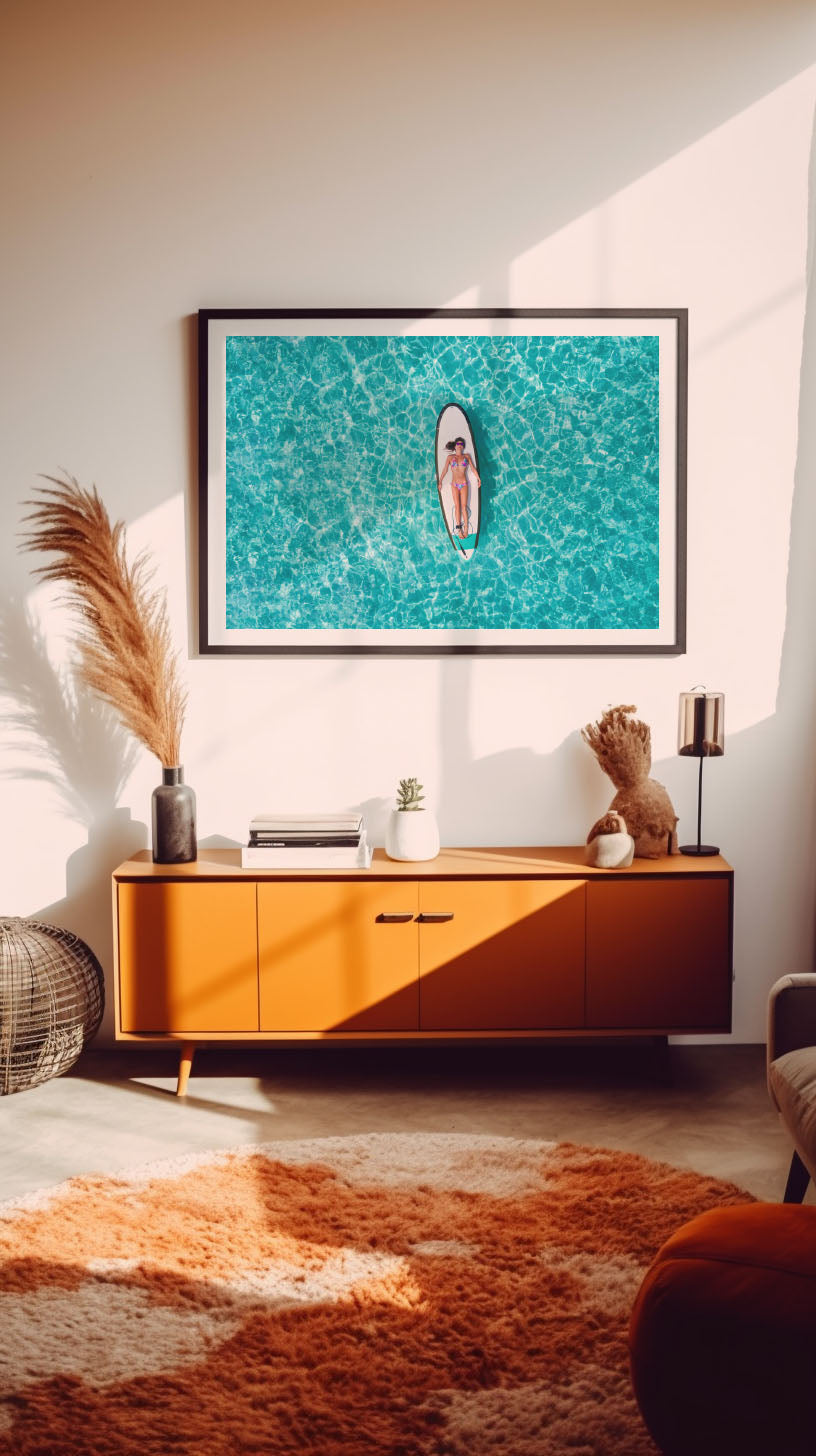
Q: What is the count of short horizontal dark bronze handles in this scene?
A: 2